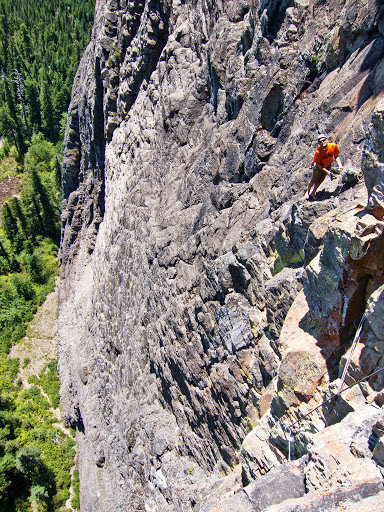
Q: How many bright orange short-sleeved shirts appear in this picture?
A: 1